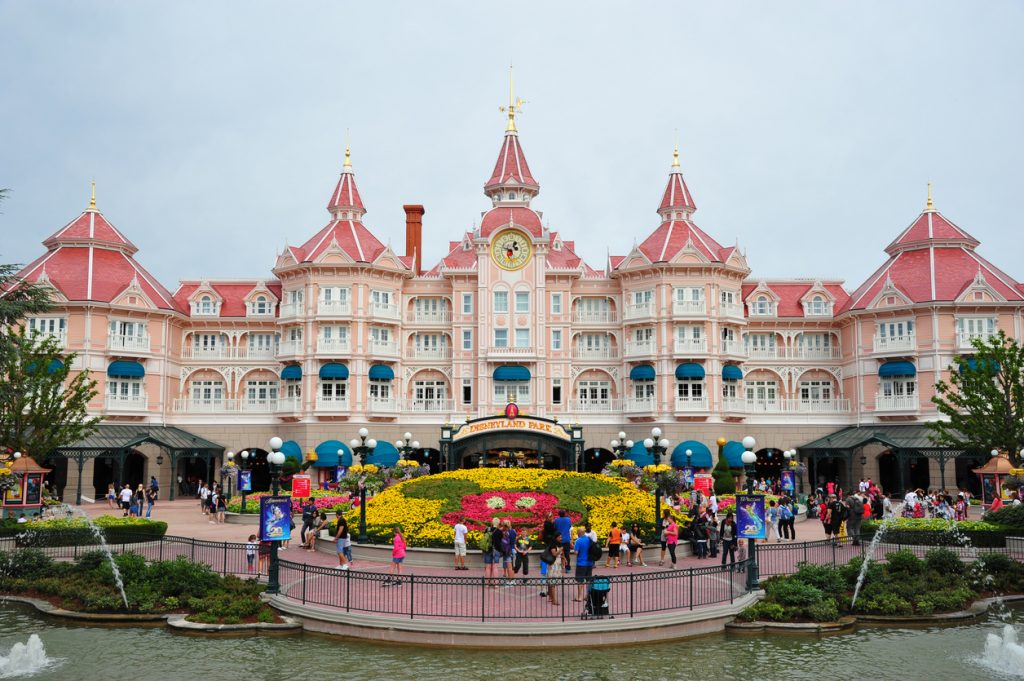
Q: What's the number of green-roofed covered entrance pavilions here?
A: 2